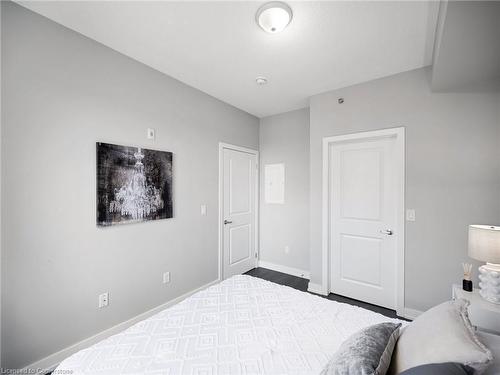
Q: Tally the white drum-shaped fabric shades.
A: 1